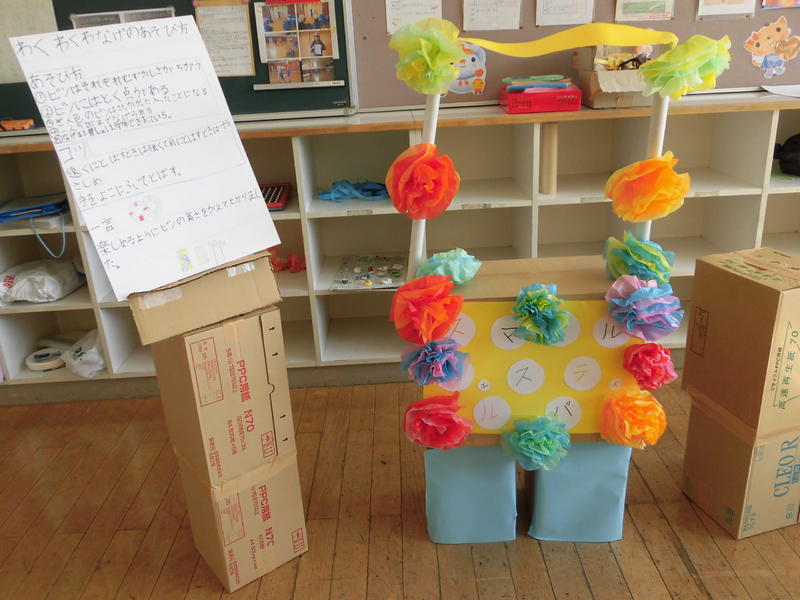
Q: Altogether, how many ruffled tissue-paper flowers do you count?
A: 14